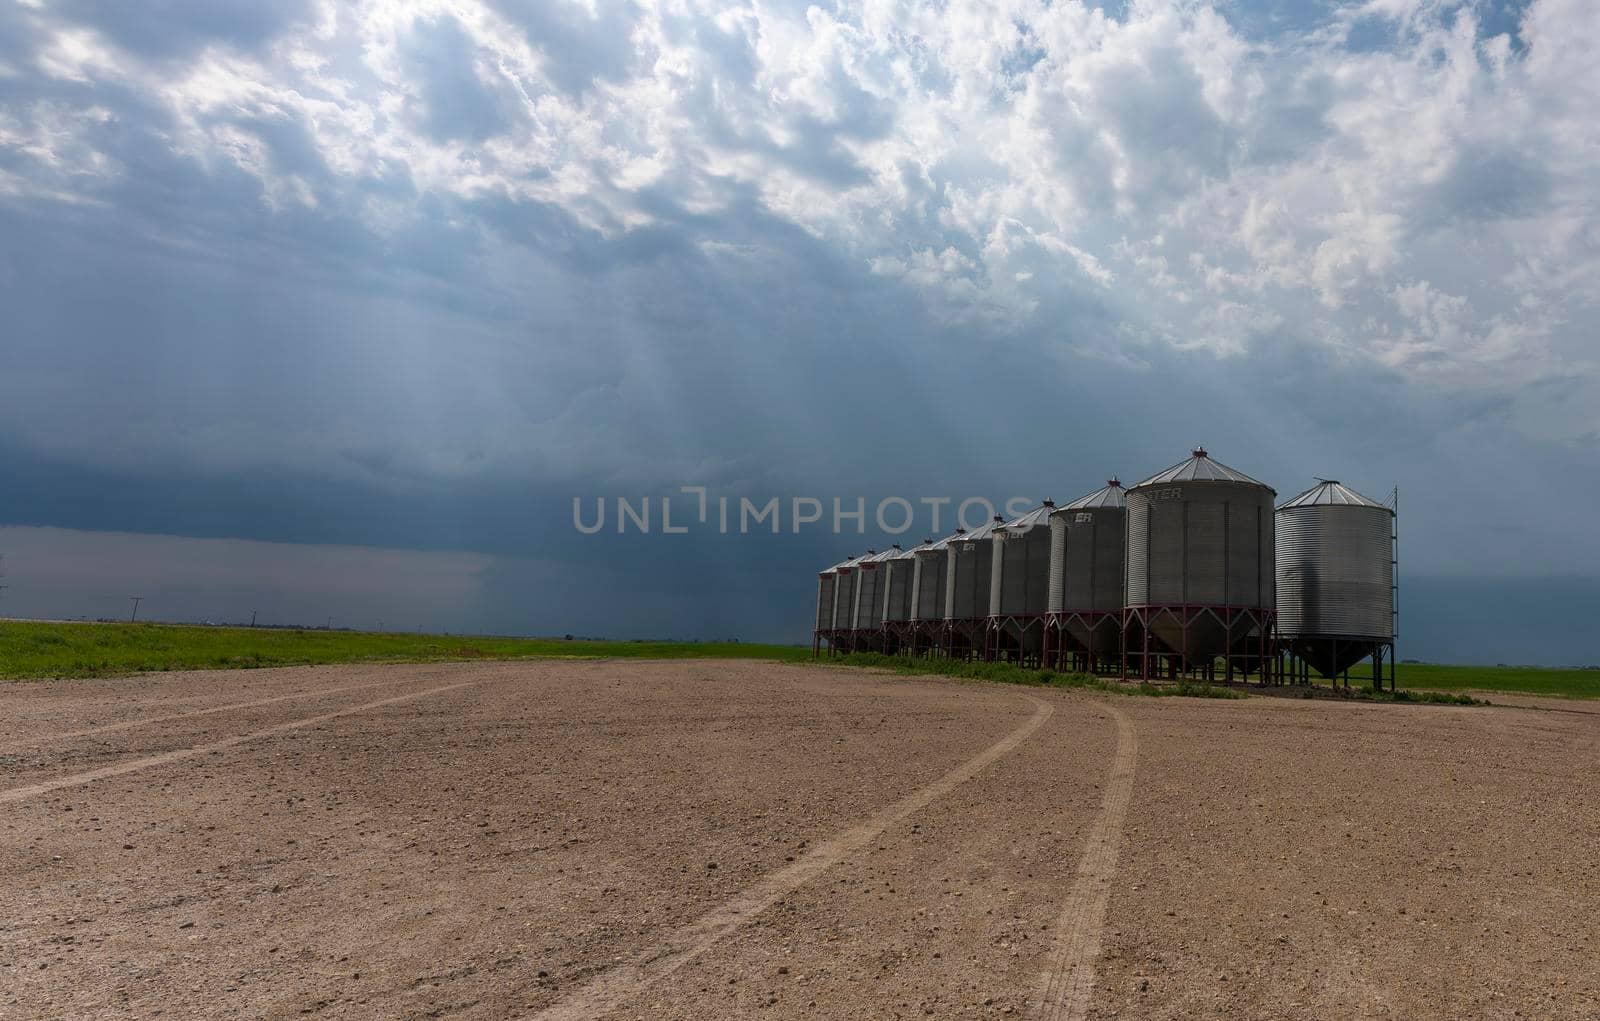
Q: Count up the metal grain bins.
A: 10